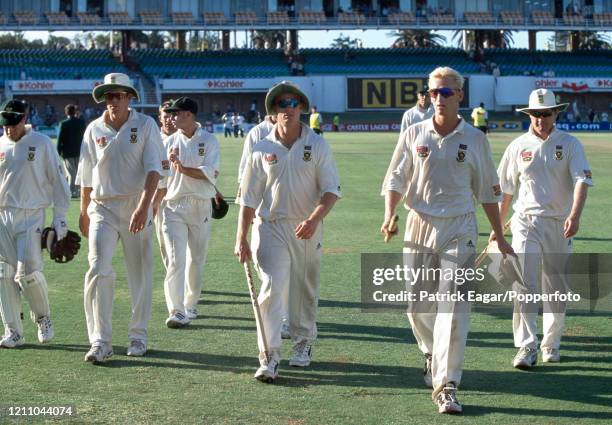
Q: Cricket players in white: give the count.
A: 9